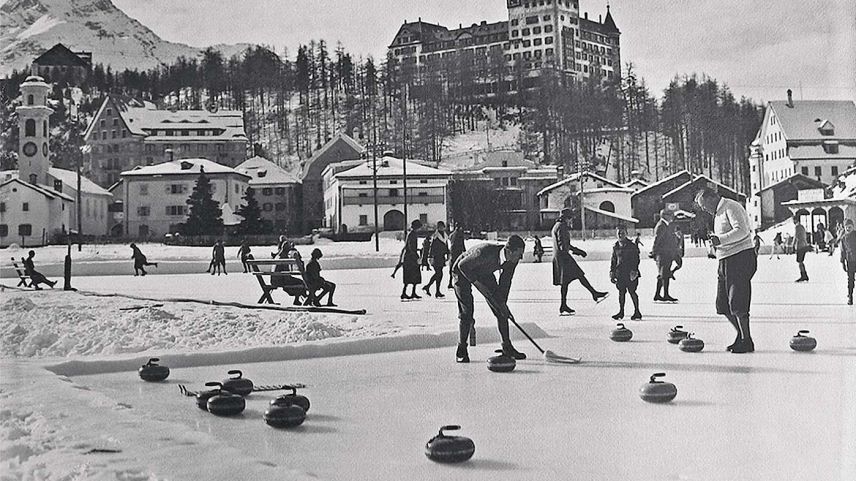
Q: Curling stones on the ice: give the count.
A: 13